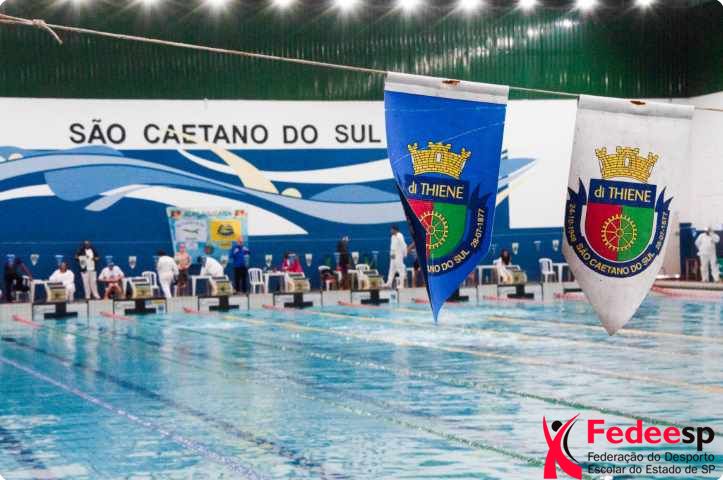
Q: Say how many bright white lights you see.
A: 10